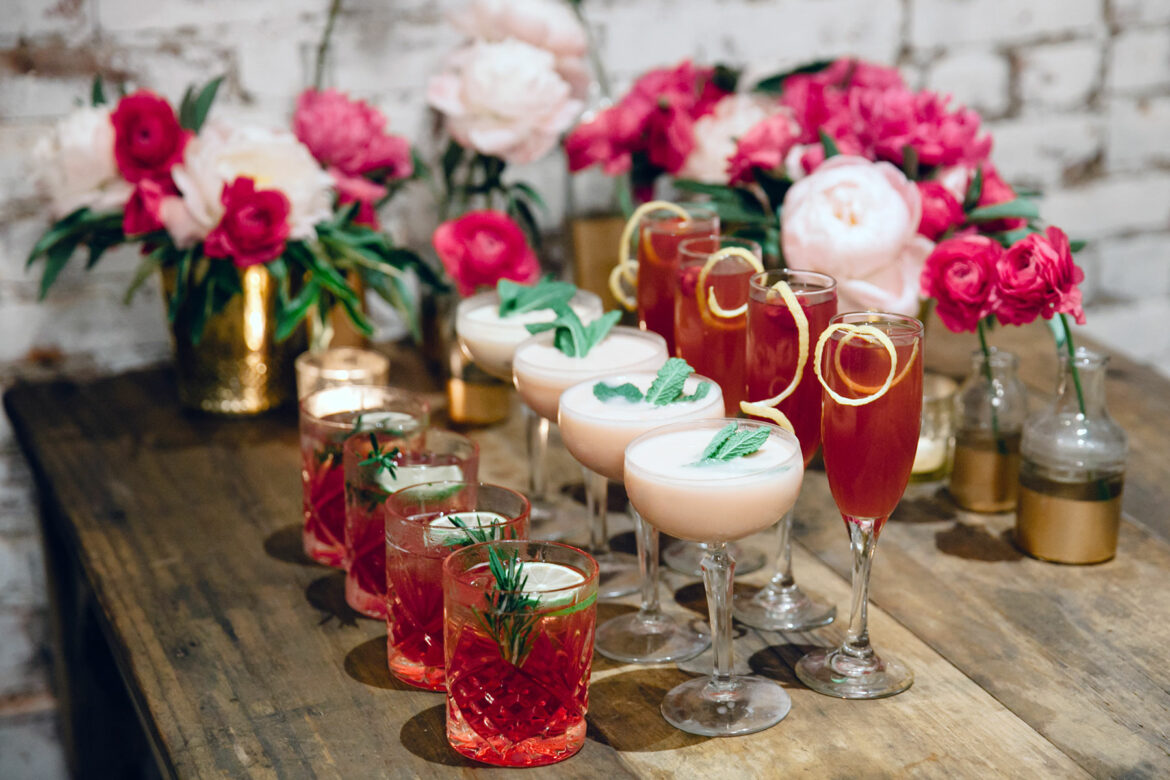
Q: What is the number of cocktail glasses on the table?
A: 12